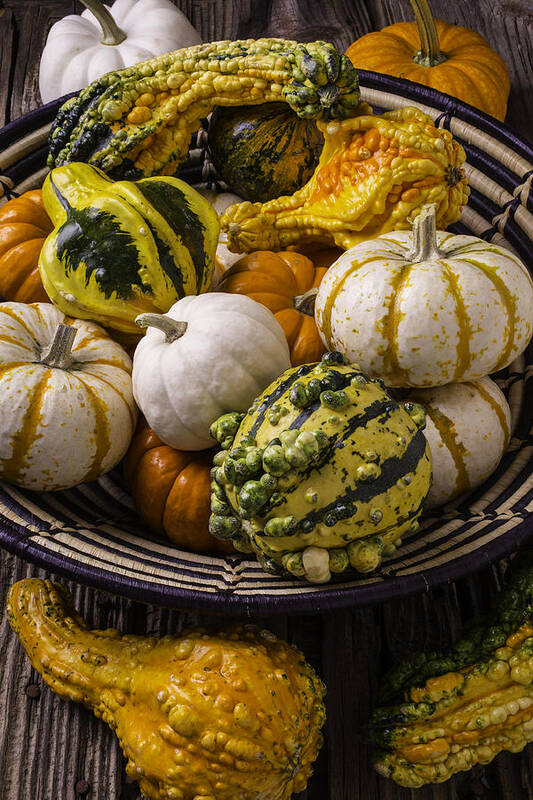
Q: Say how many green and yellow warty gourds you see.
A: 3